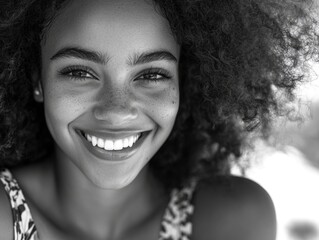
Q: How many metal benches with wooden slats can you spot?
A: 0